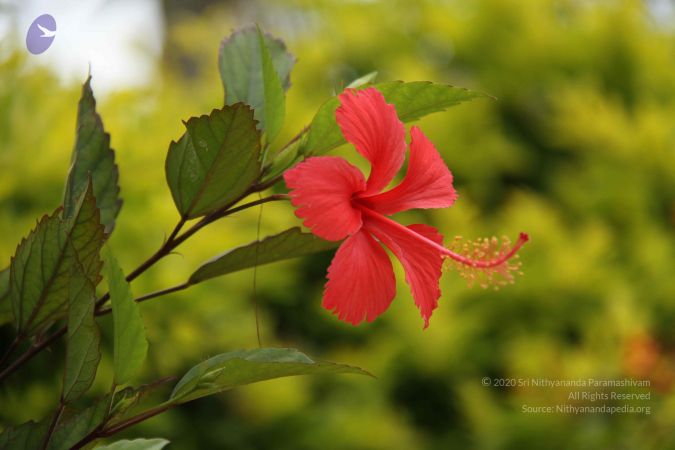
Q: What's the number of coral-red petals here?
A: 5